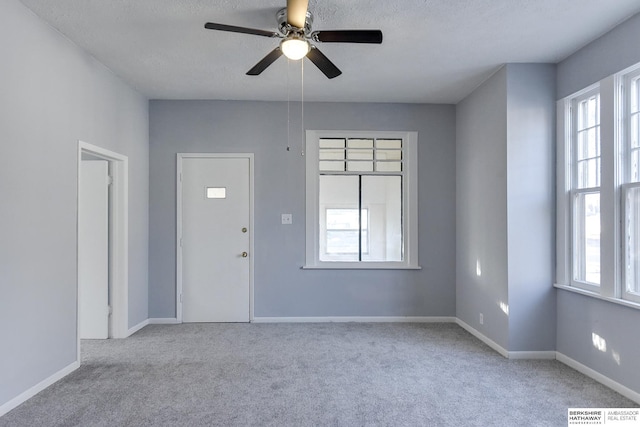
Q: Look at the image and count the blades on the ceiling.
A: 5